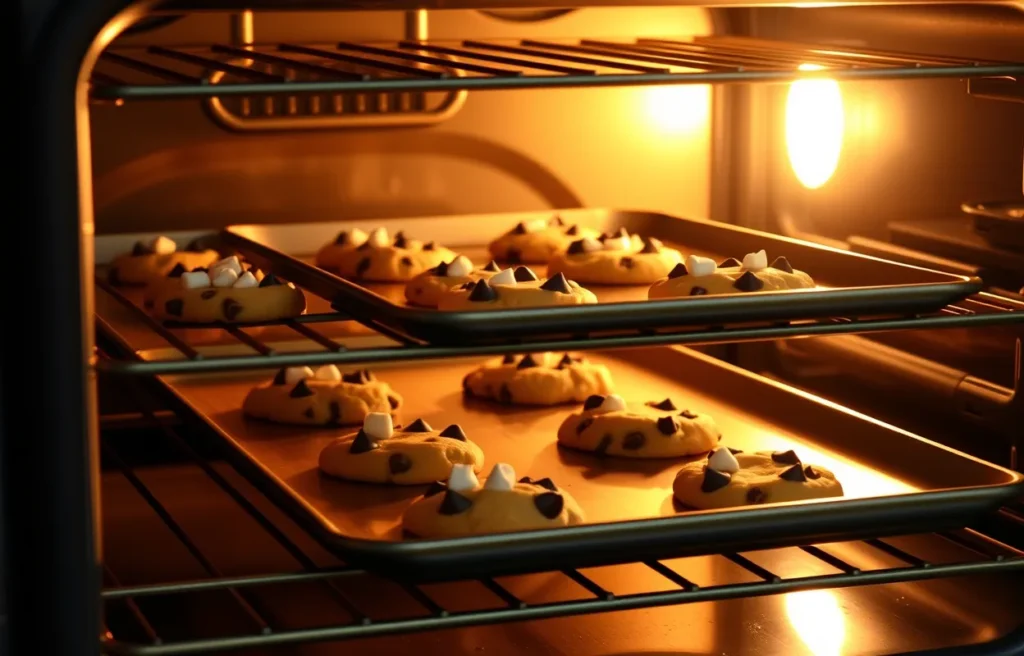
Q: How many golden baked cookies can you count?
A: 14